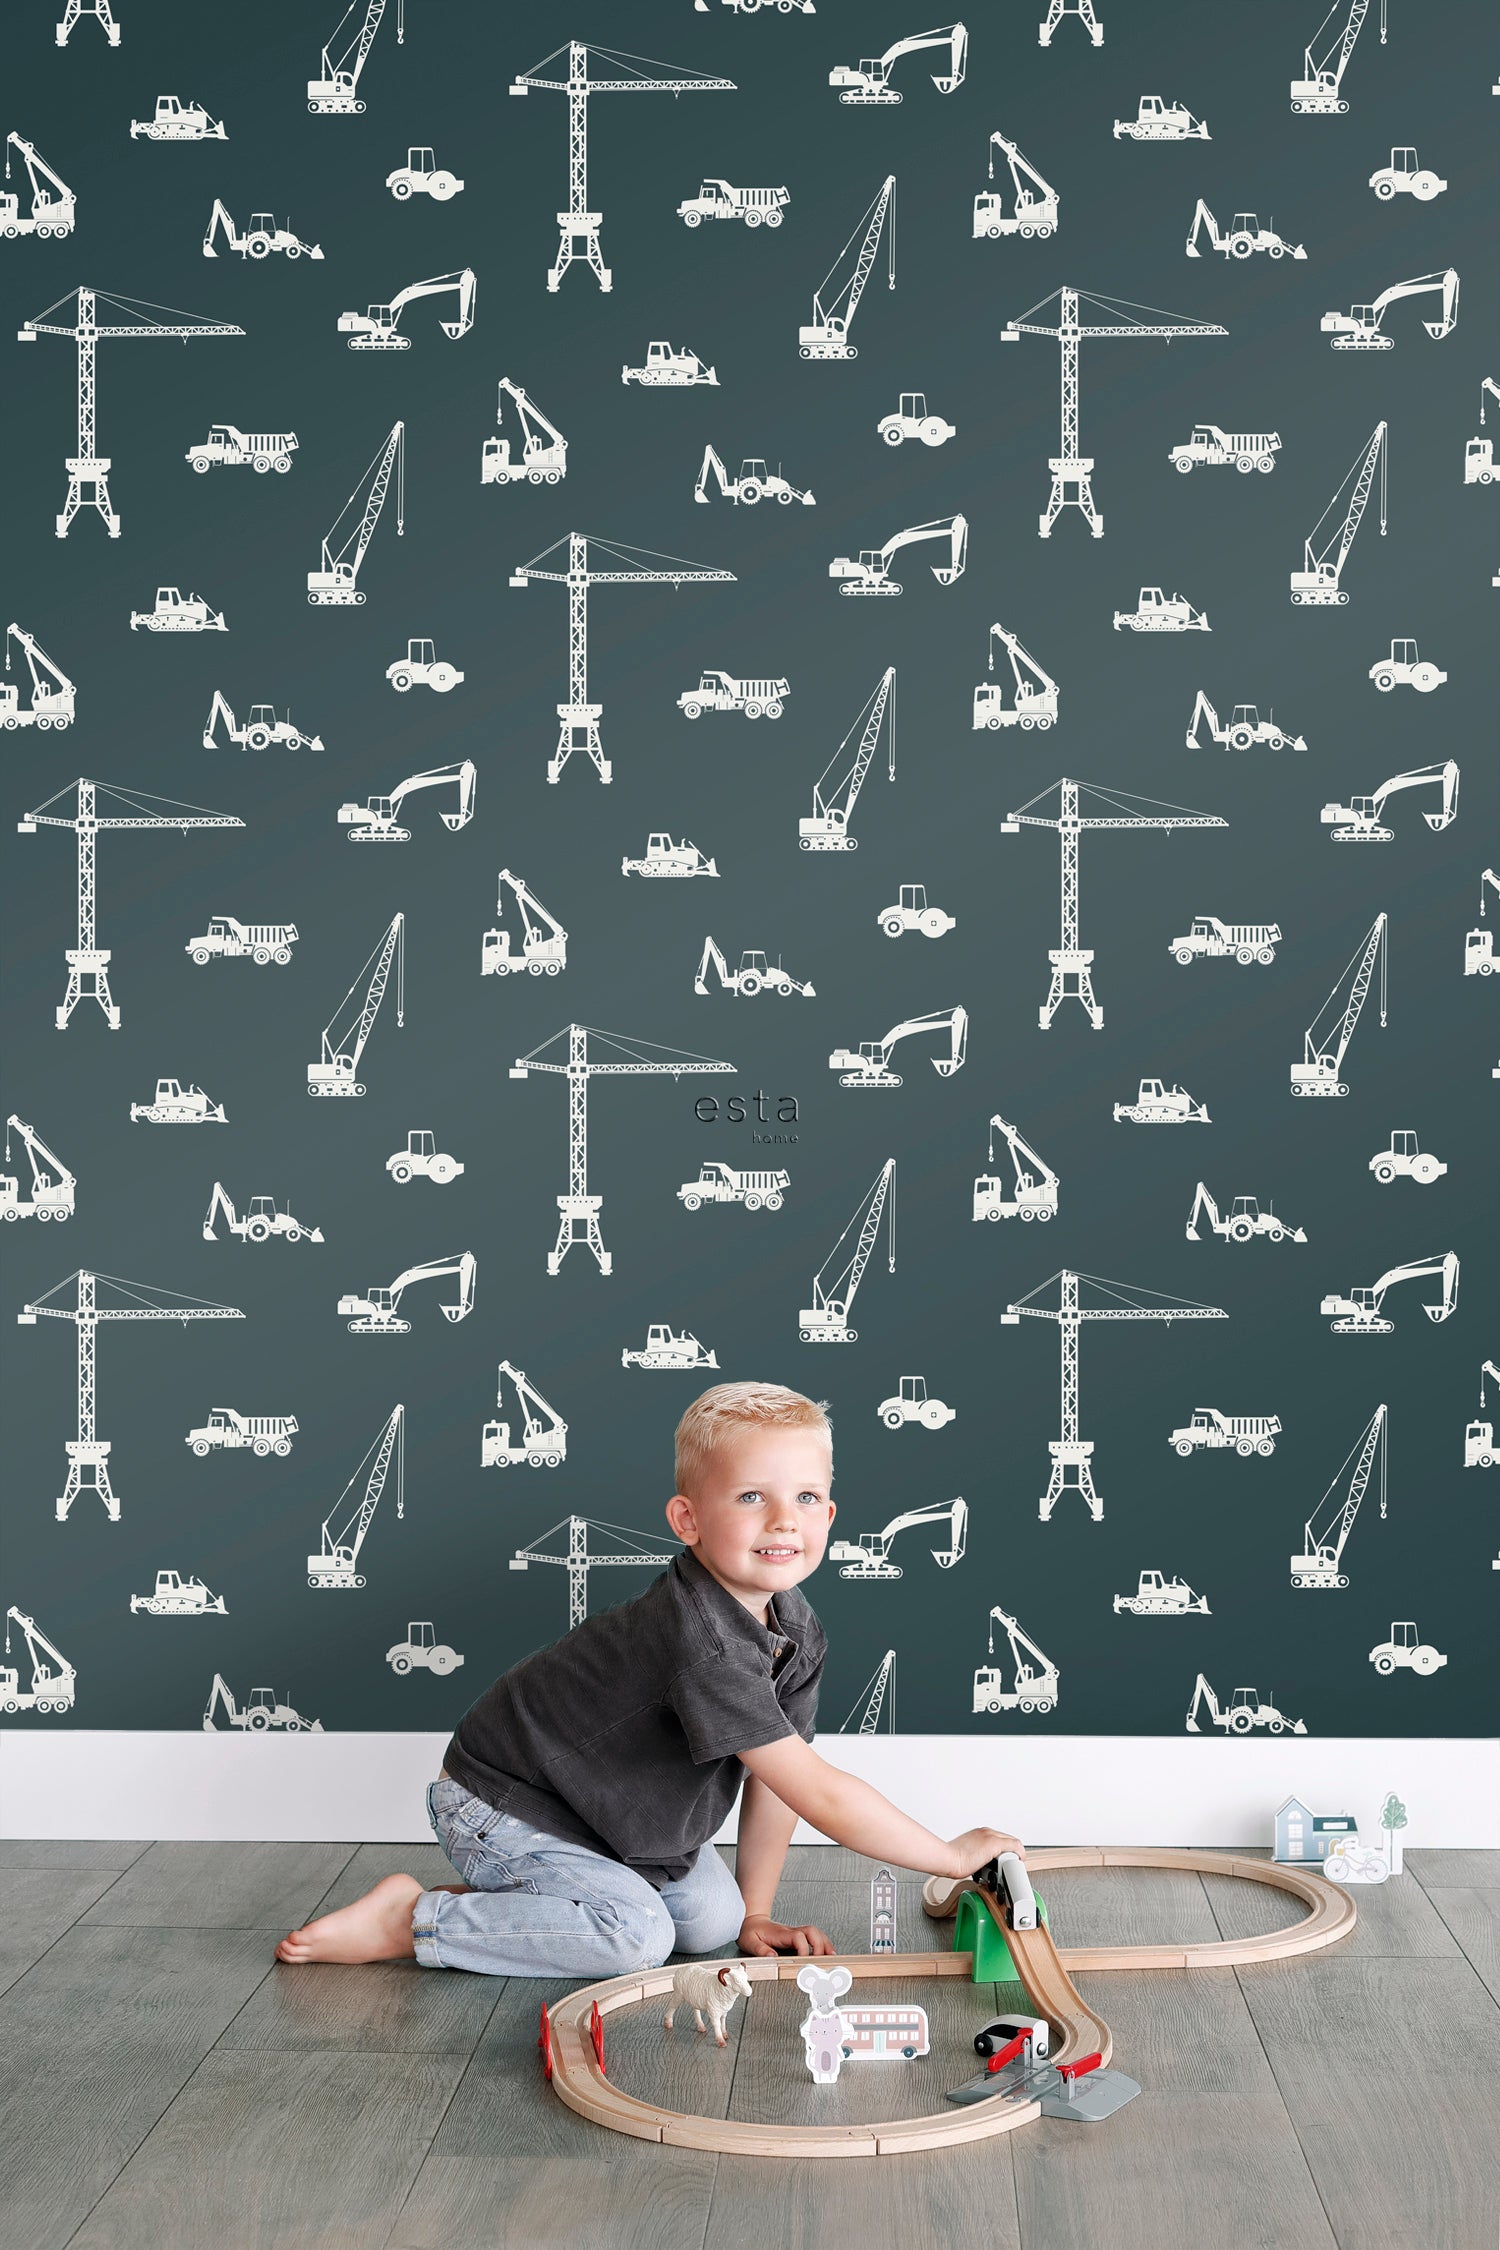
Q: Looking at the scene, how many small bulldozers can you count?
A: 11